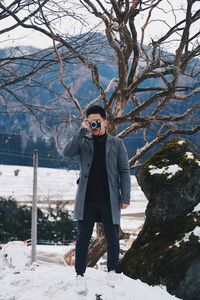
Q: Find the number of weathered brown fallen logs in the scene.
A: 1